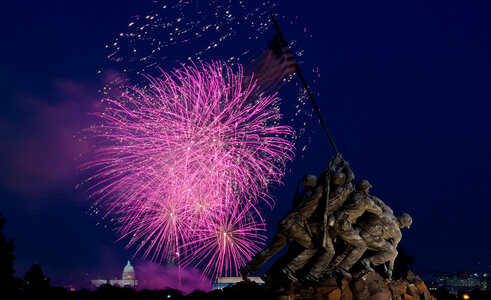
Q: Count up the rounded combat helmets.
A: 4